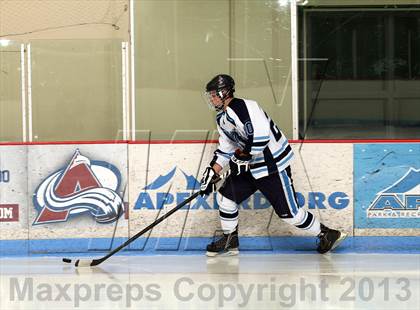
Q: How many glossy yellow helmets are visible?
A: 0